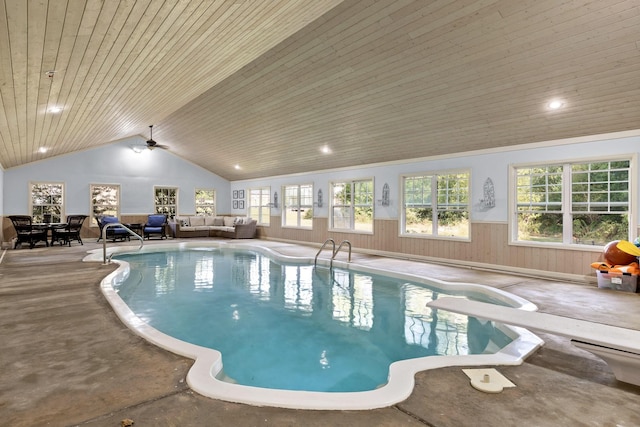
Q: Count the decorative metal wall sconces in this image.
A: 4